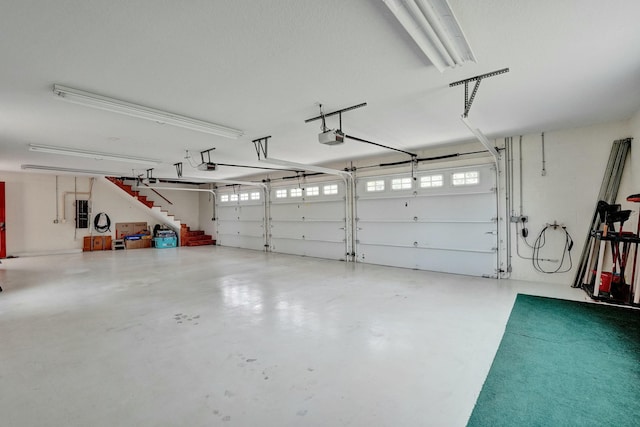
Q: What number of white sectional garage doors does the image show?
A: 3